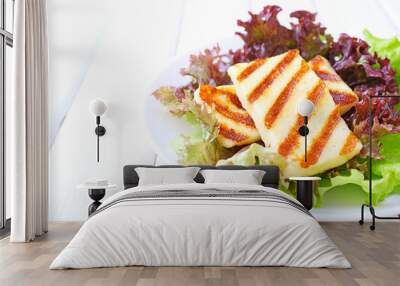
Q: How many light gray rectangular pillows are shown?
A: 2